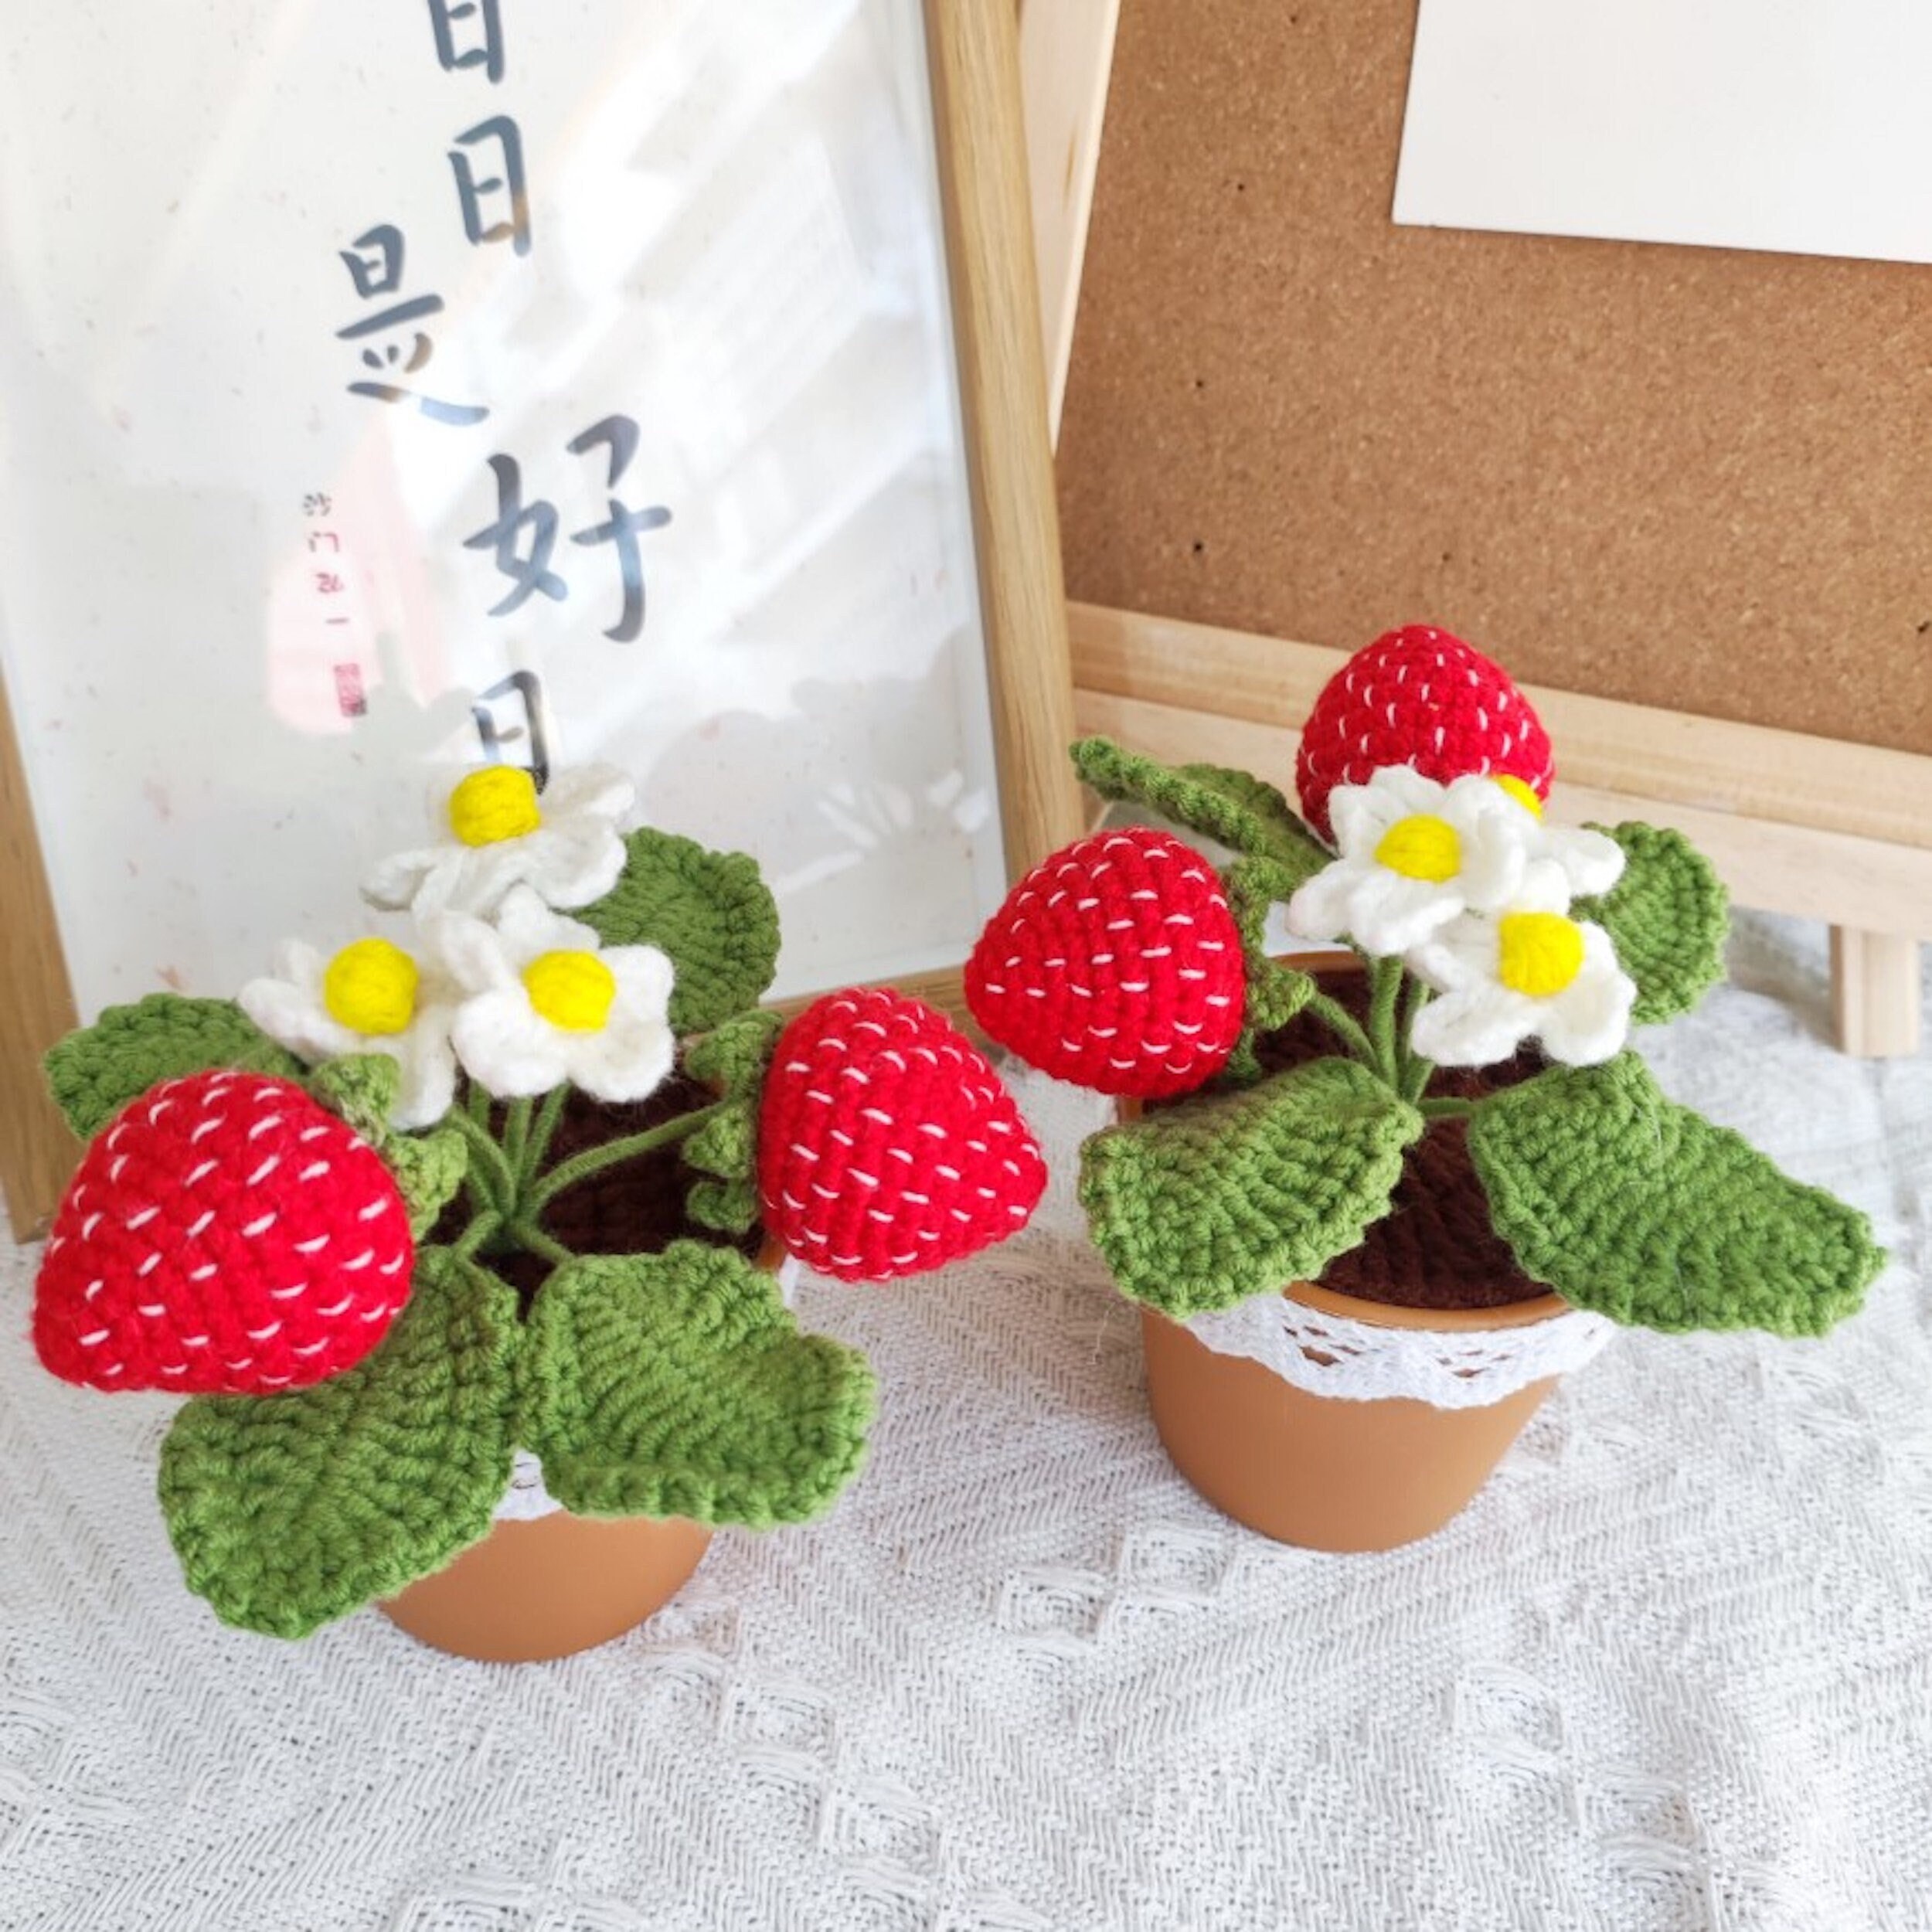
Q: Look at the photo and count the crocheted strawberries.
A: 4